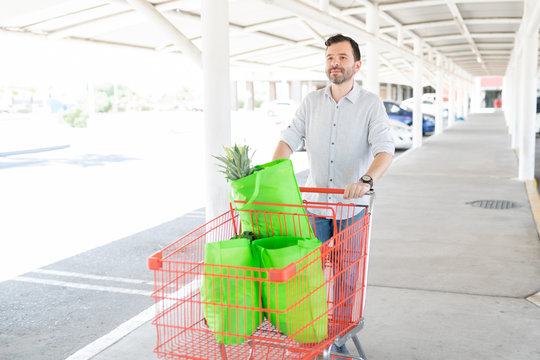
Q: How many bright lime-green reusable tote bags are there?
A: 3